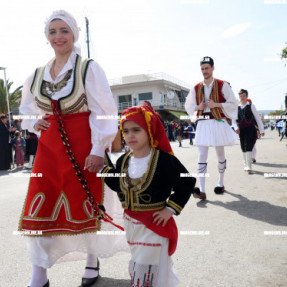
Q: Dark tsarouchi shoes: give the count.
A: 2